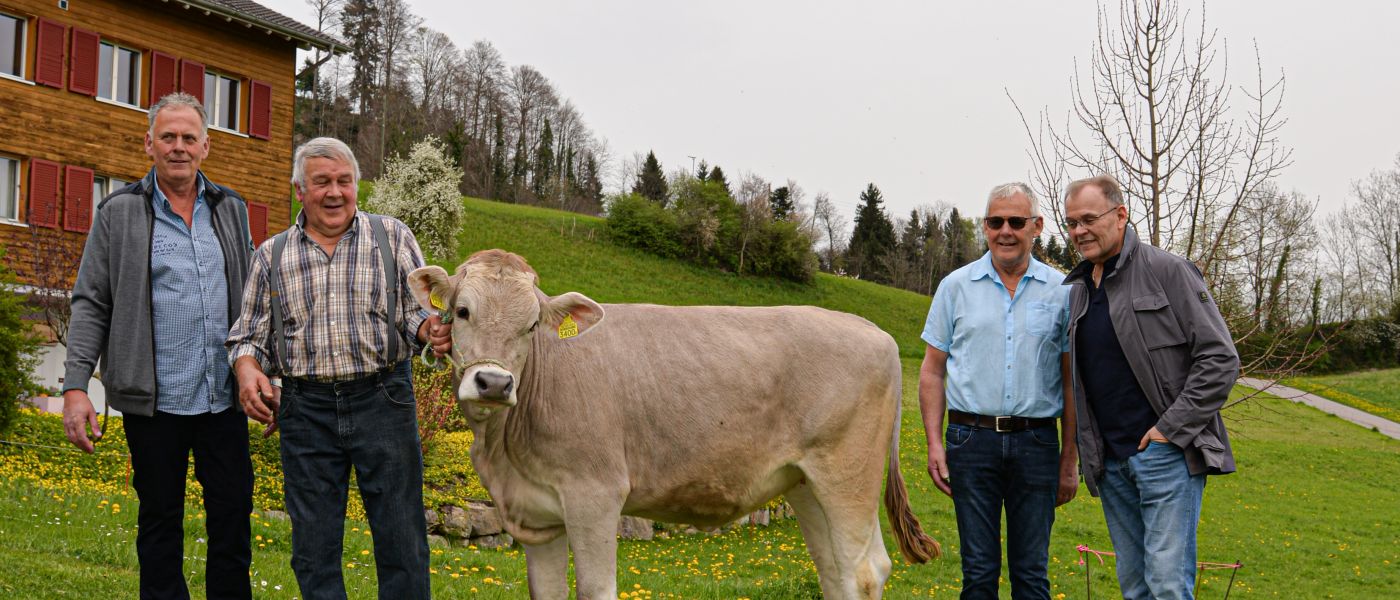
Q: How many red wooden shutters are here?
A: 8